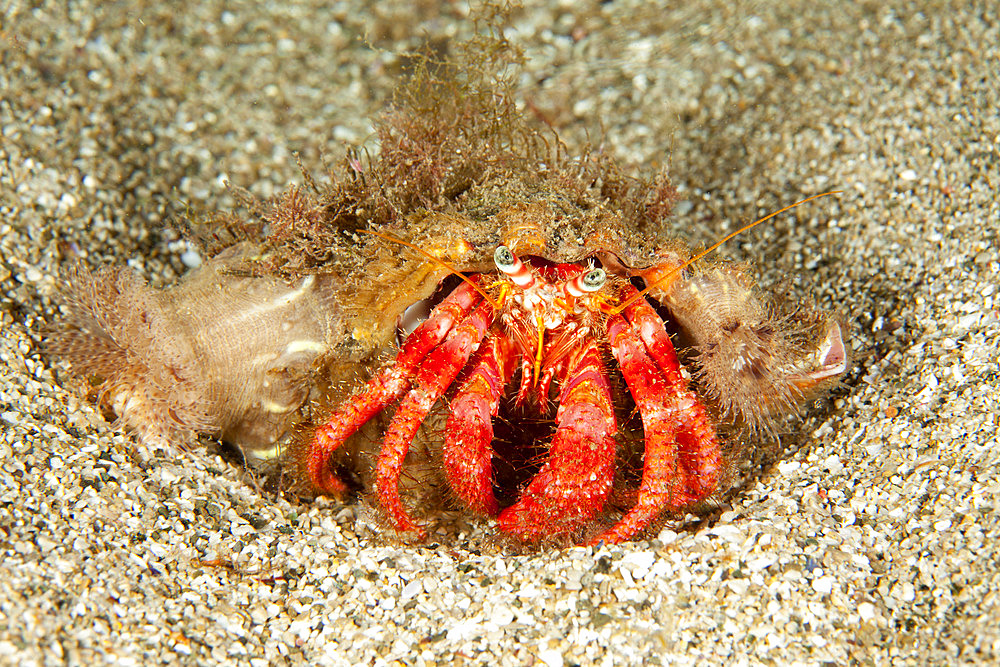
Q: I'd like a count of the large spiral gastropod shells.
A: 1